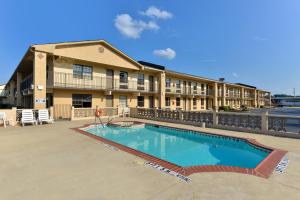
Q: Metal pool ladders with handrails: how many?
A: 1